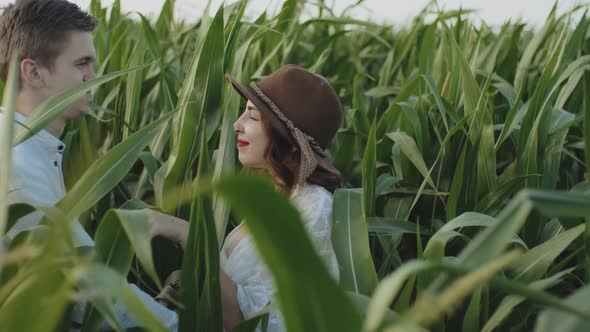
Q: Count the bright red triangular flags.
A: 0